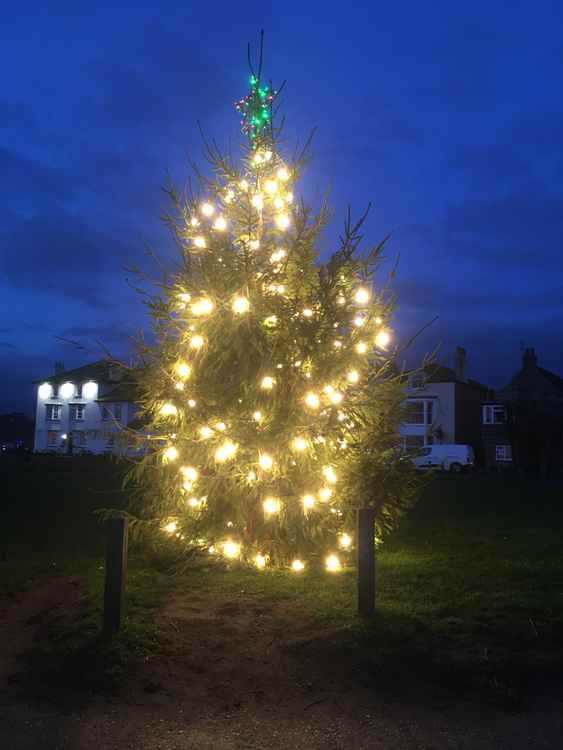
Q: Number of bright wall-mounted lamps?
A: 3